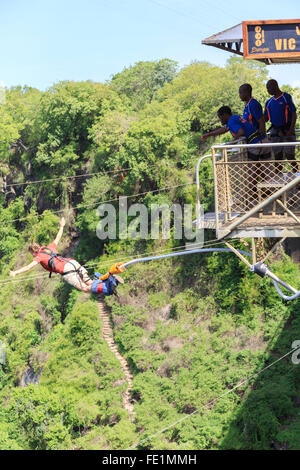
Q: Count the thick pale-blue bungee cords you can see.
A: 1